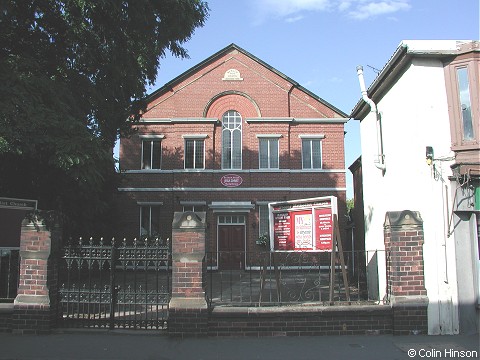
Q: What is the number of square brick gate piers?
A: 3